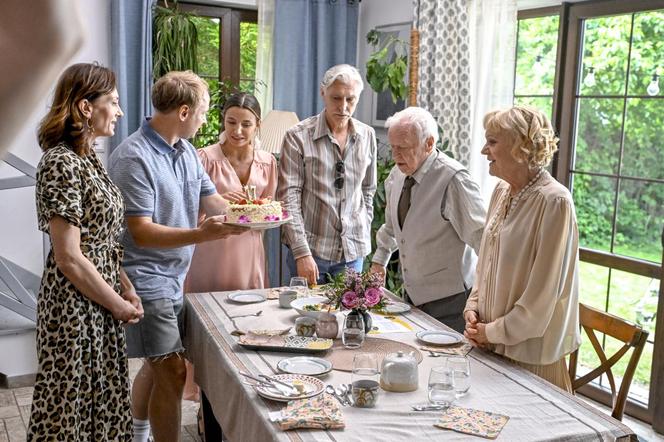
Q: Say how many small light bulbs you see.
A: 3